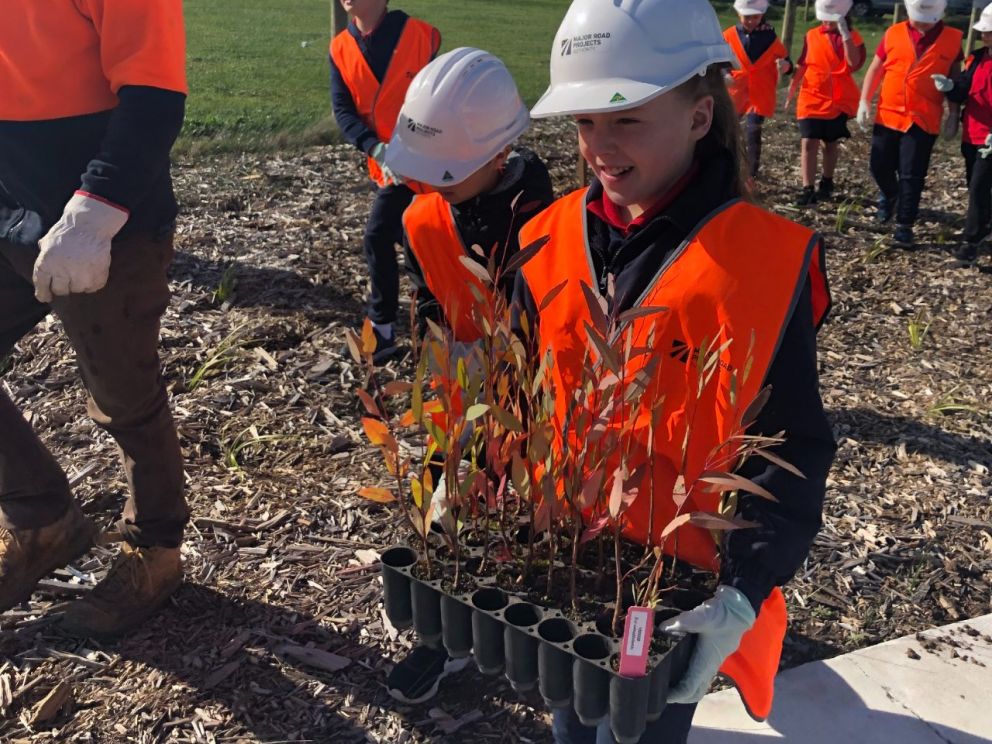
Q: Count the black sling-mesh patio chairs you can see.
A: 0